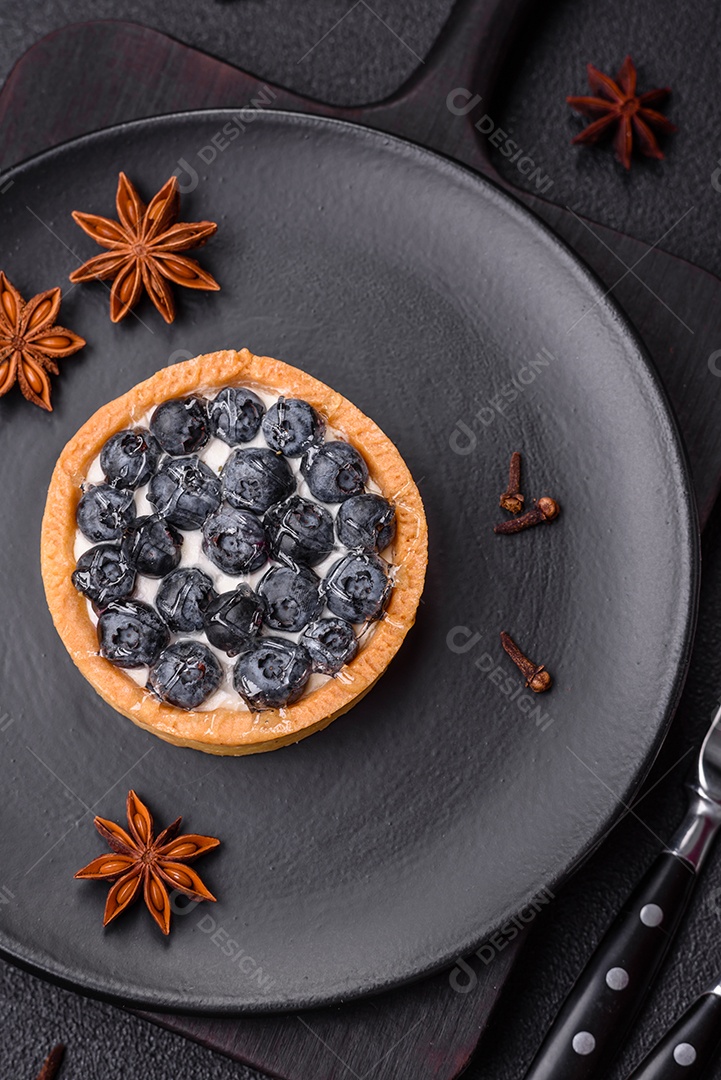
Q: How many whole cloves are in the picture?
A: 3